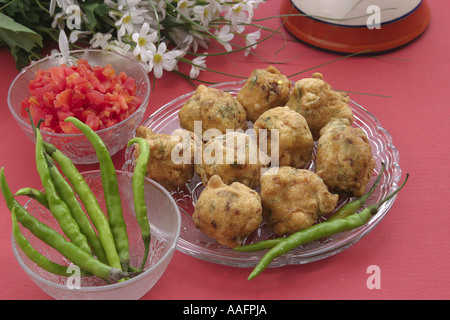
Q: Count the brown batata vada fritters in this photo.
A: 9